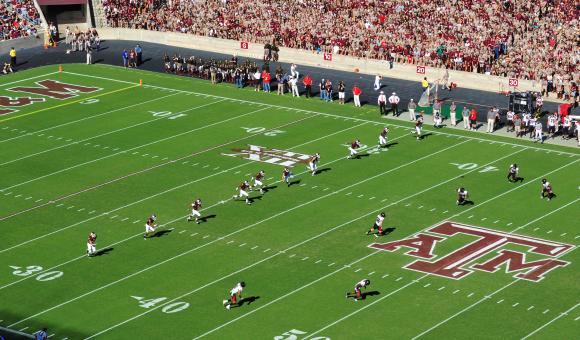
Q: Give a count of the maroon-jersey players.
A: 10